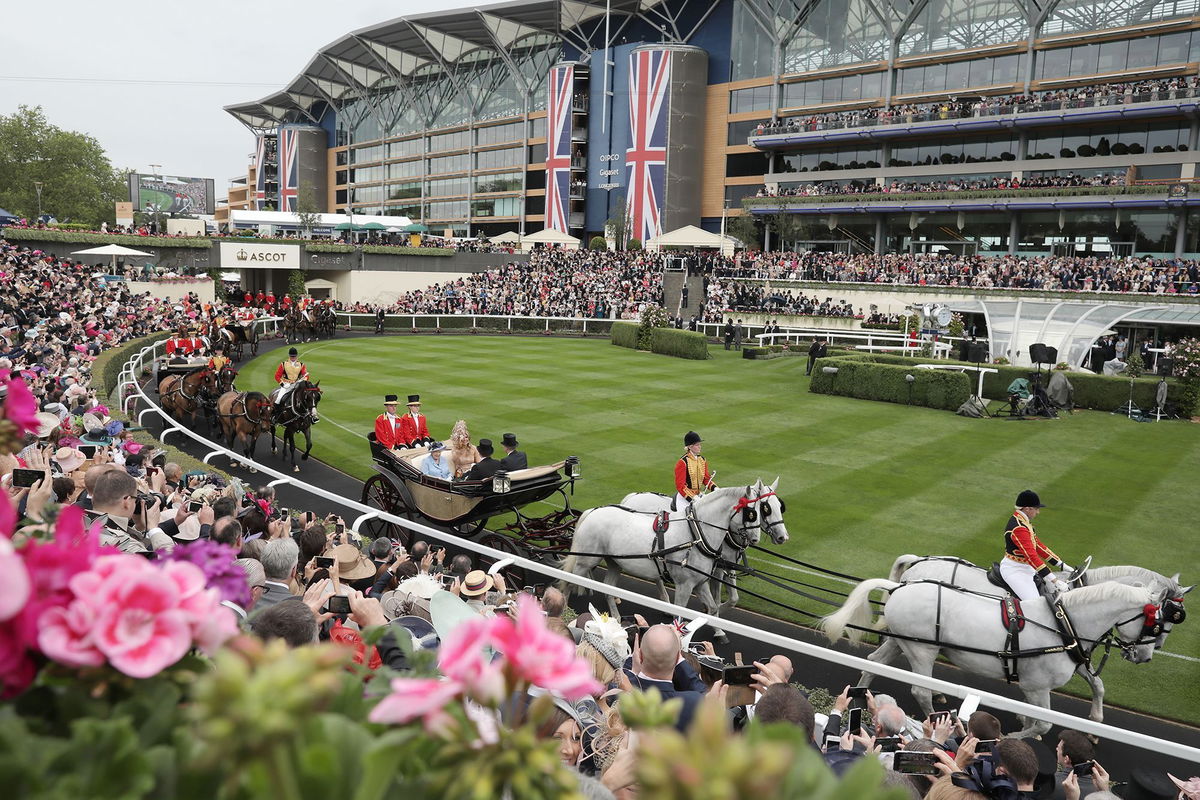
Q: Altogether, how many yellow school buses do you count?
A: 0